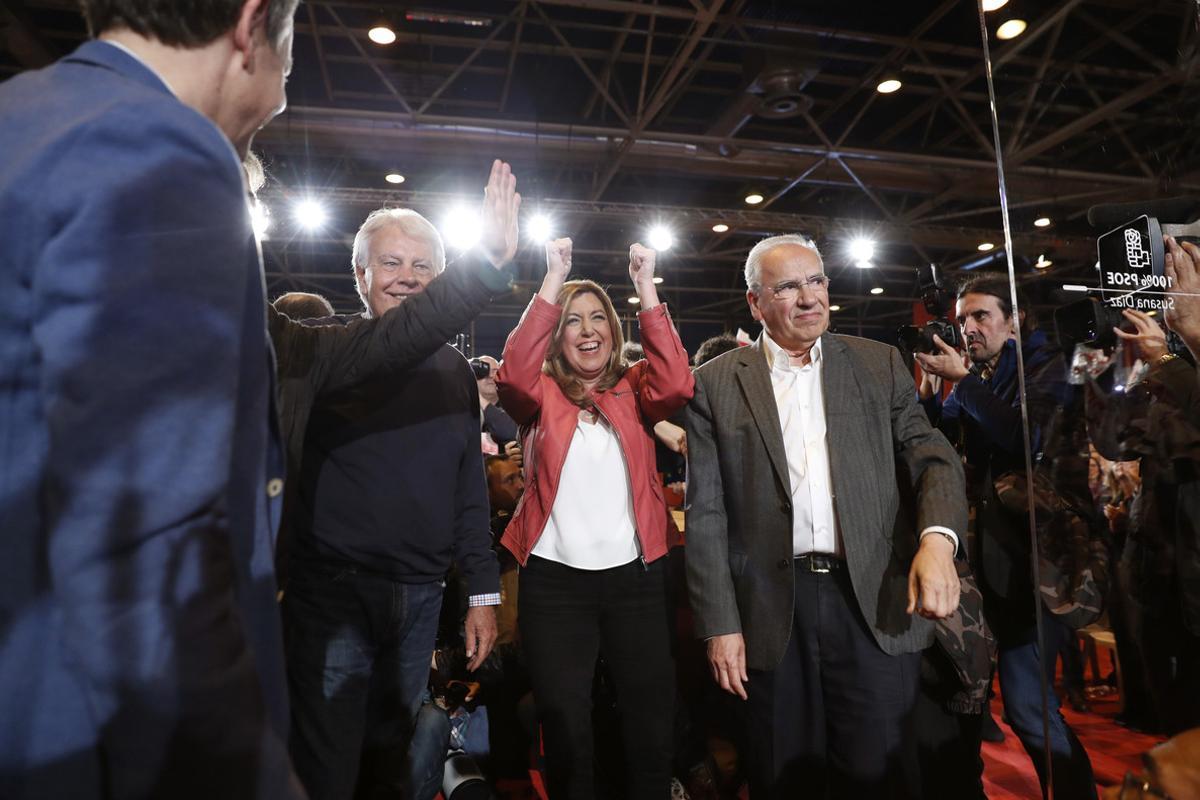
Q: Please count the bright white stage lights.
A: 6